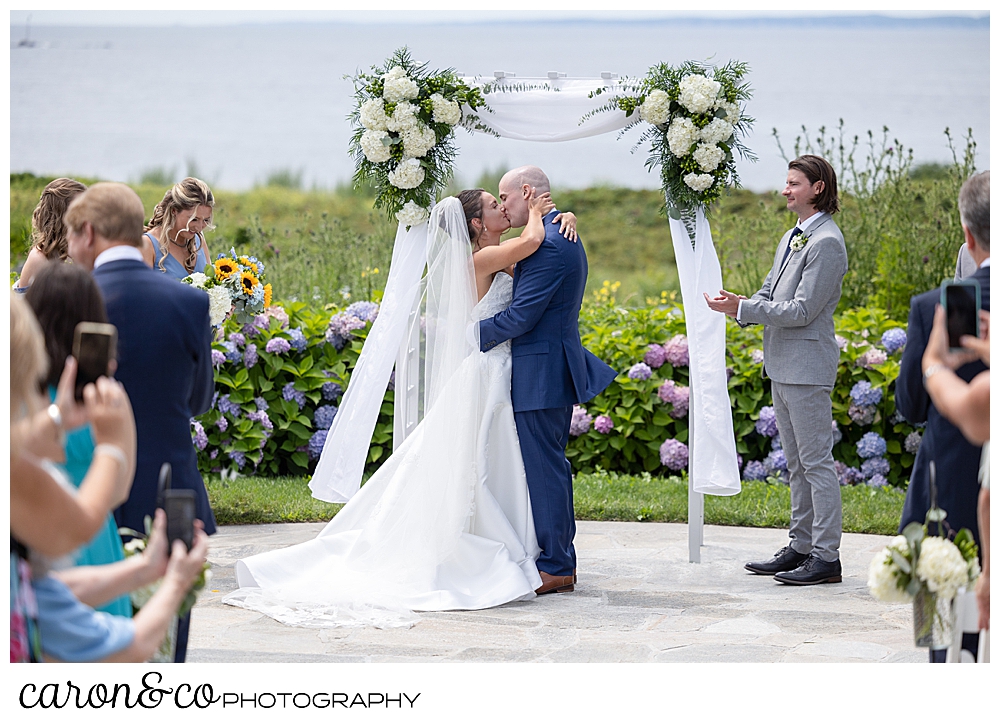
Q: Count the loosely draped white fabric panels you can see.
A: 3